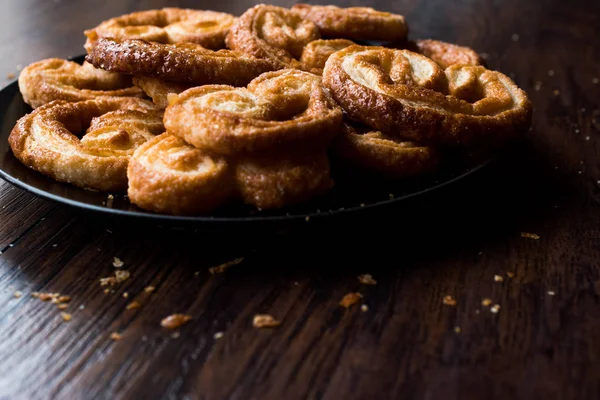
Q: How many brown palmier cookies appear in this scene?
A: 11